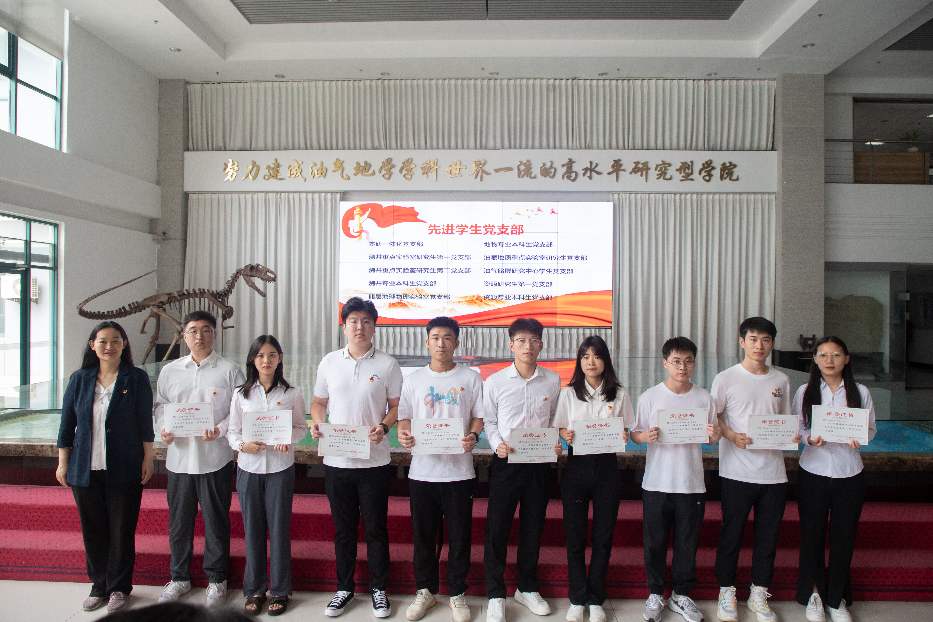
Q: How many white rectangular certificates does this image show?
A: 9